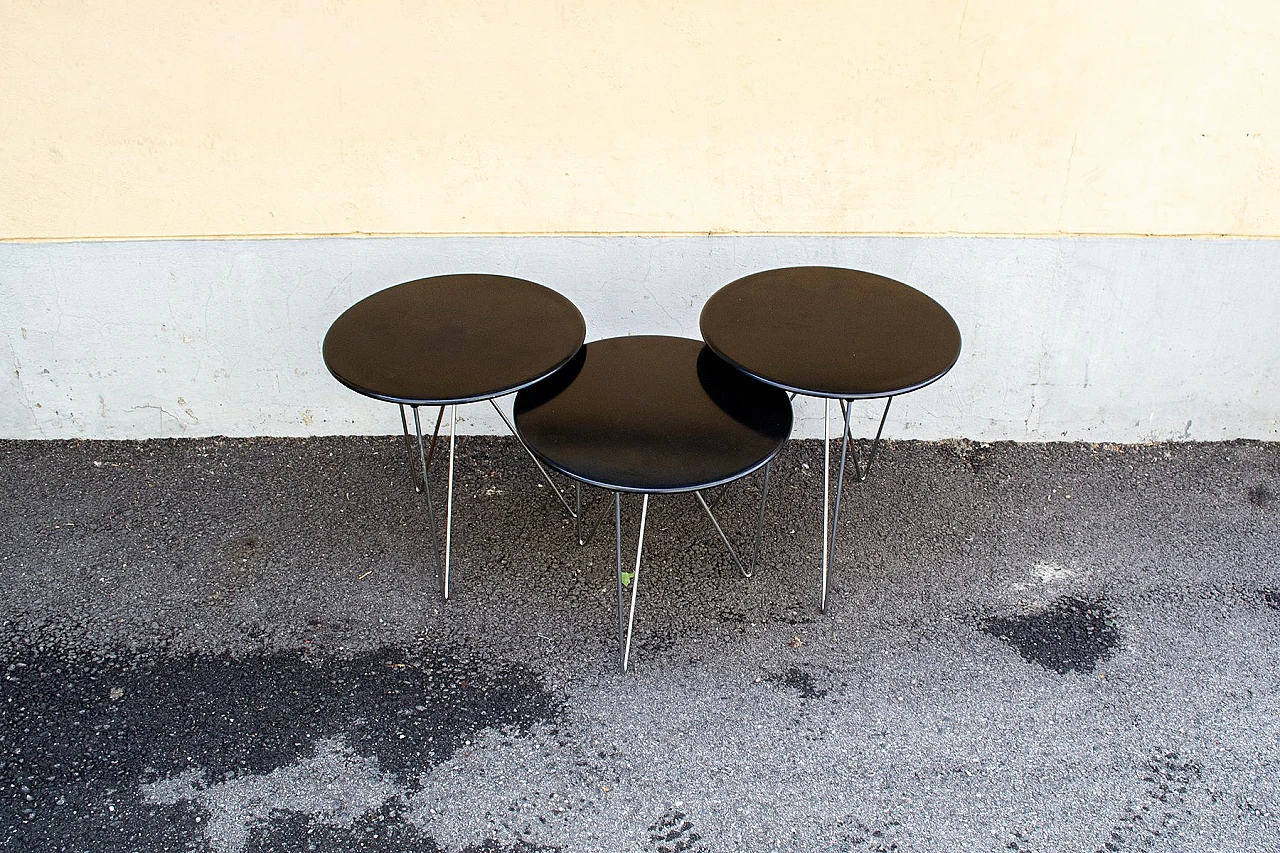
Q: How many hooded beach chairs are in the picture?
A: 0